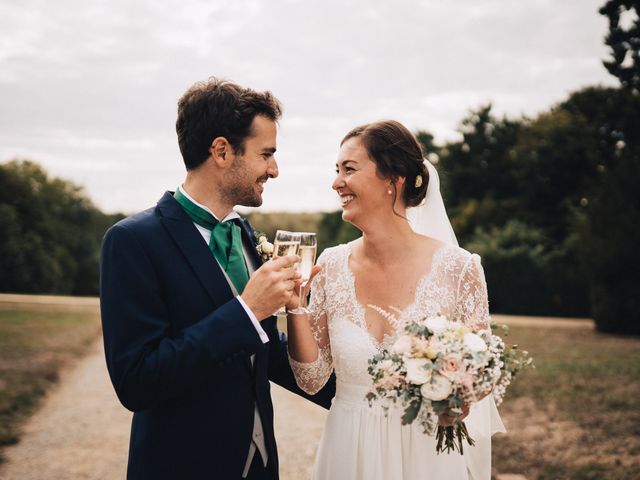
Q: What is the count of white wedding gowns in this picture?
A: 1